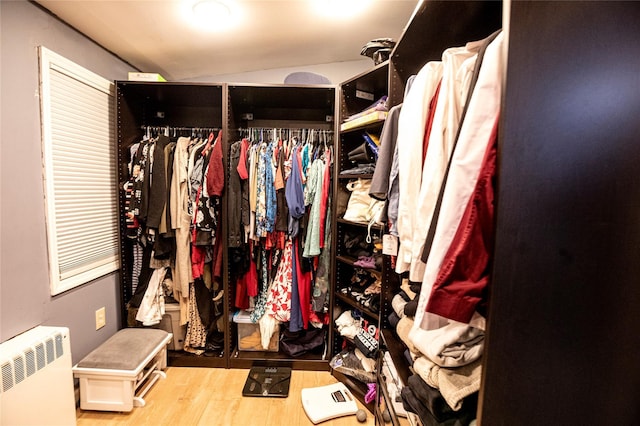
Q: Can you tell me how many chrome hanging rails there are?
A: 2